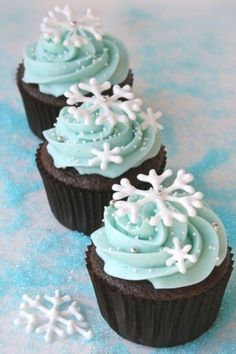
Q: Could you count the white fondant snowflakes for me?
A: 7